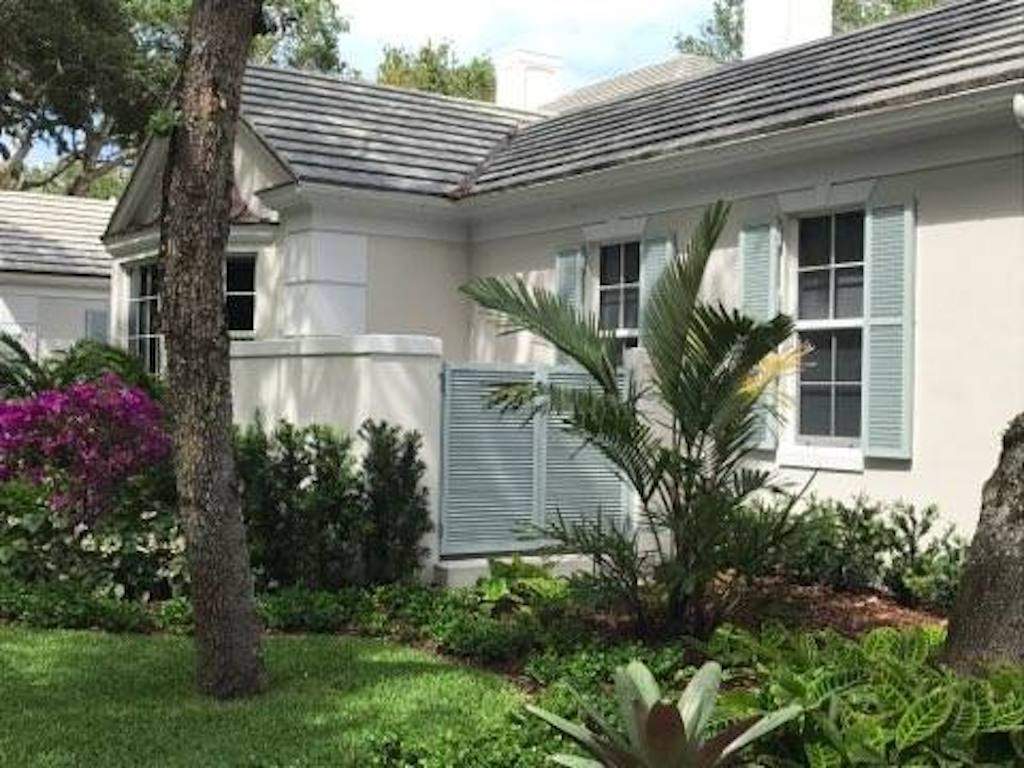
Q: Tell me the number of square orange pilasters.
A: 0